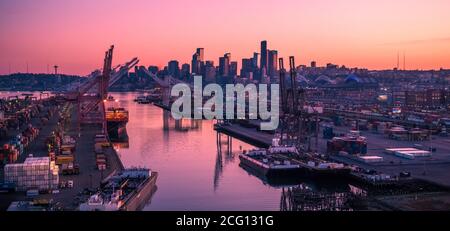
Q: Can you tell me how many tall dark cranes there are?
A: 2